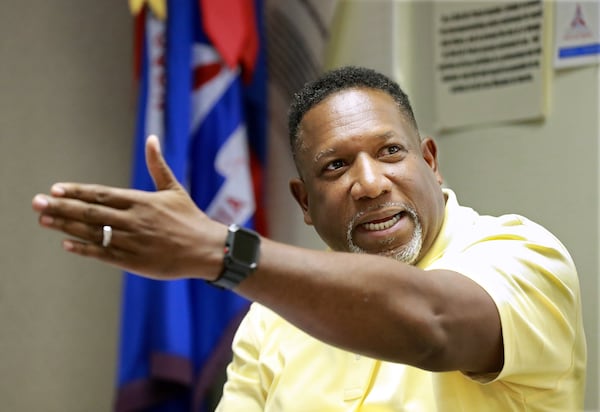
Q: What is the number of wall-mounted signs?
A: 2